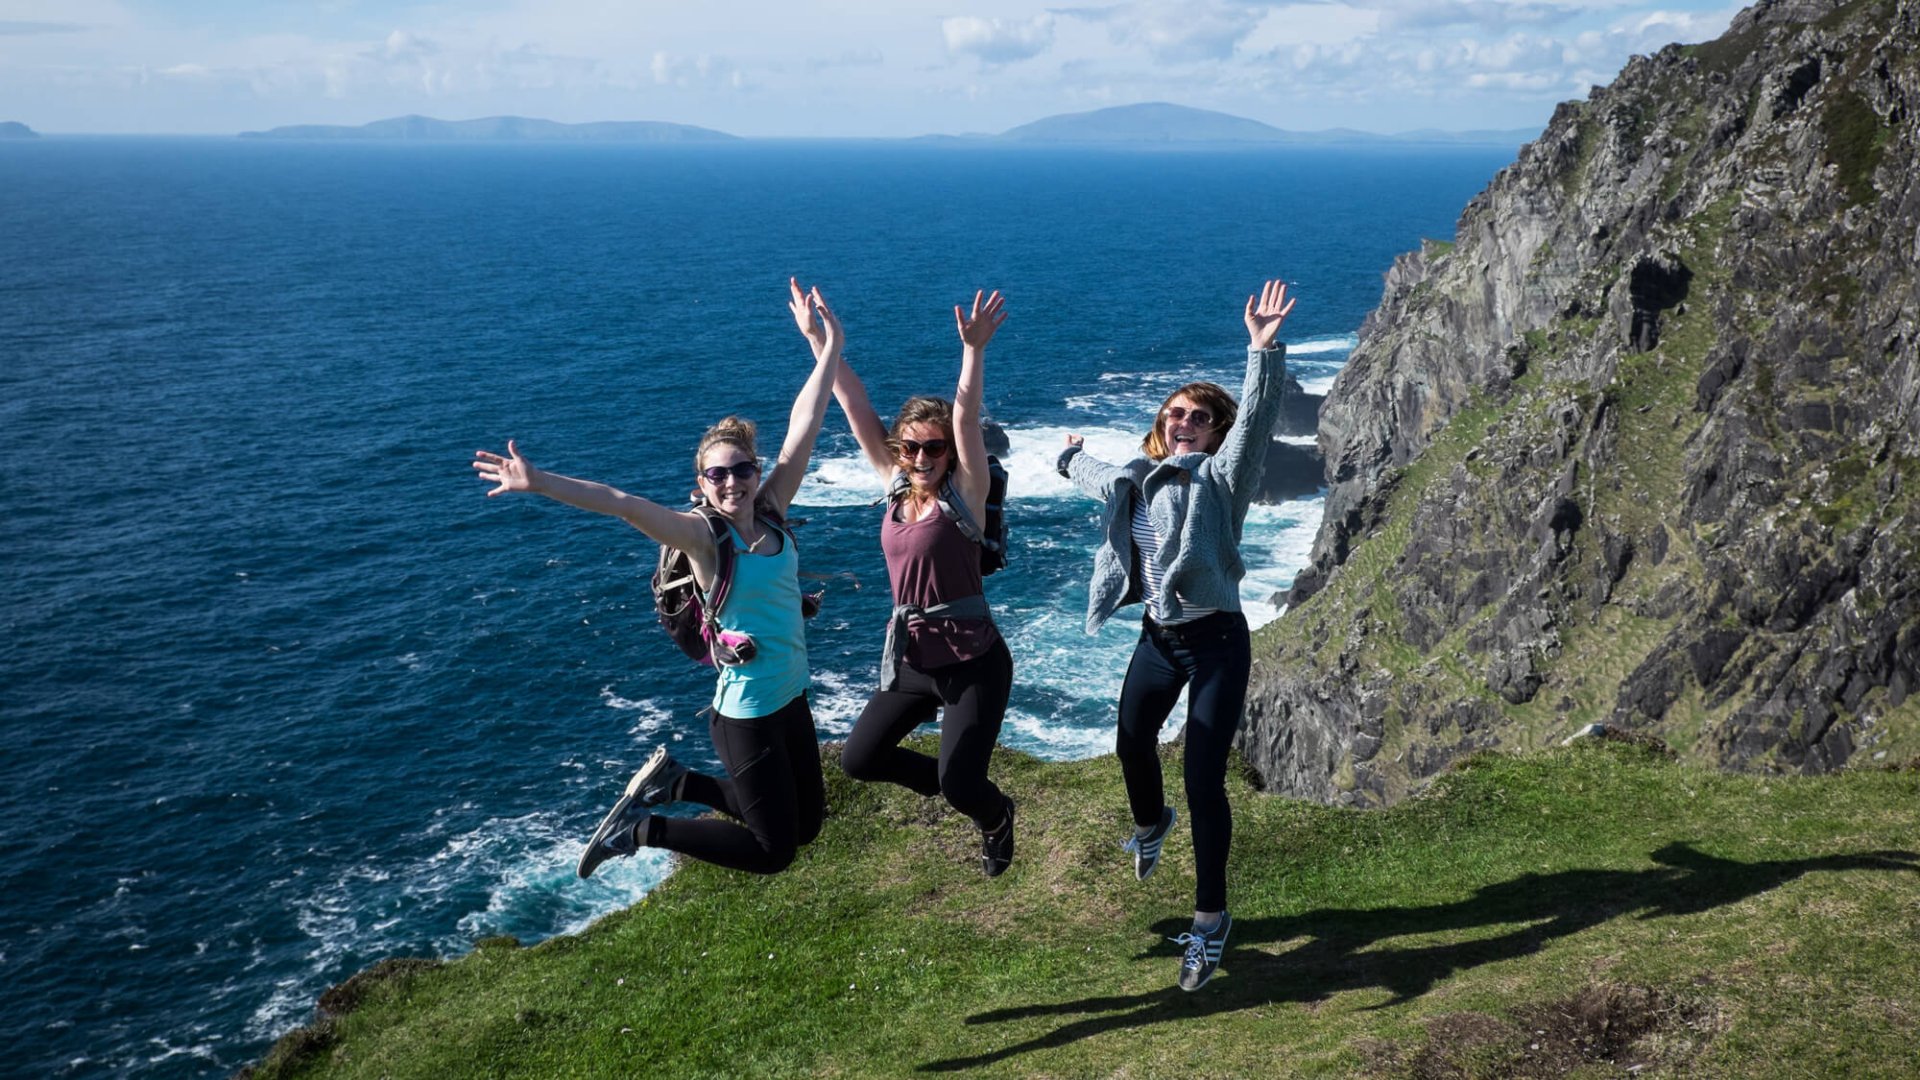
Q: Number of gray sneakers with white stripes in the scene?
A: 2